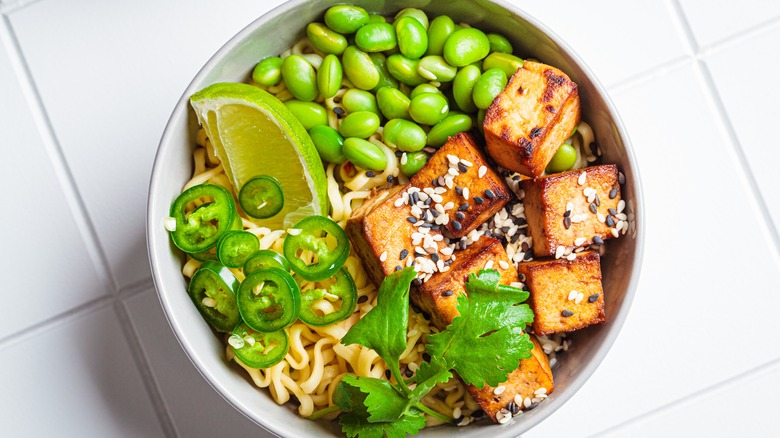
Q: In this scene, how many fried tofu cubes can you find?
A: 7